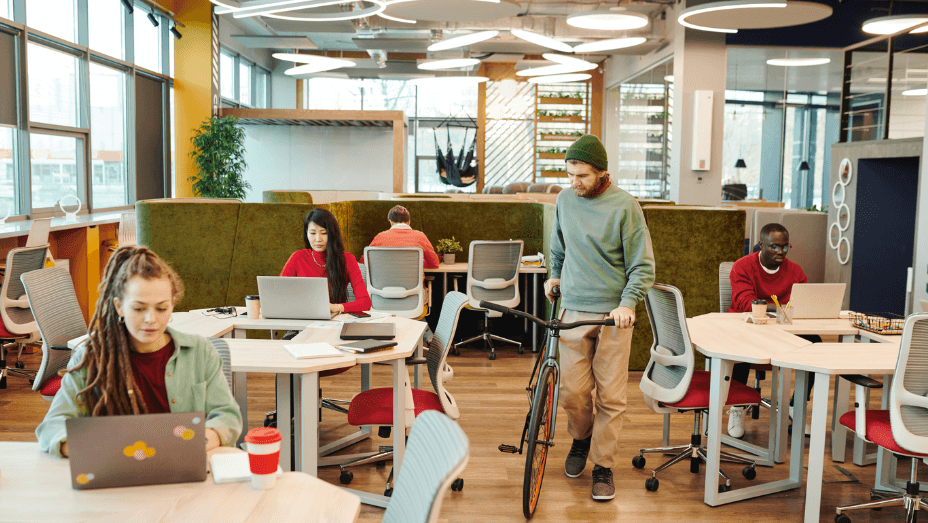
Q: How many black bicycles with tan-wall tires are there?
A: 1